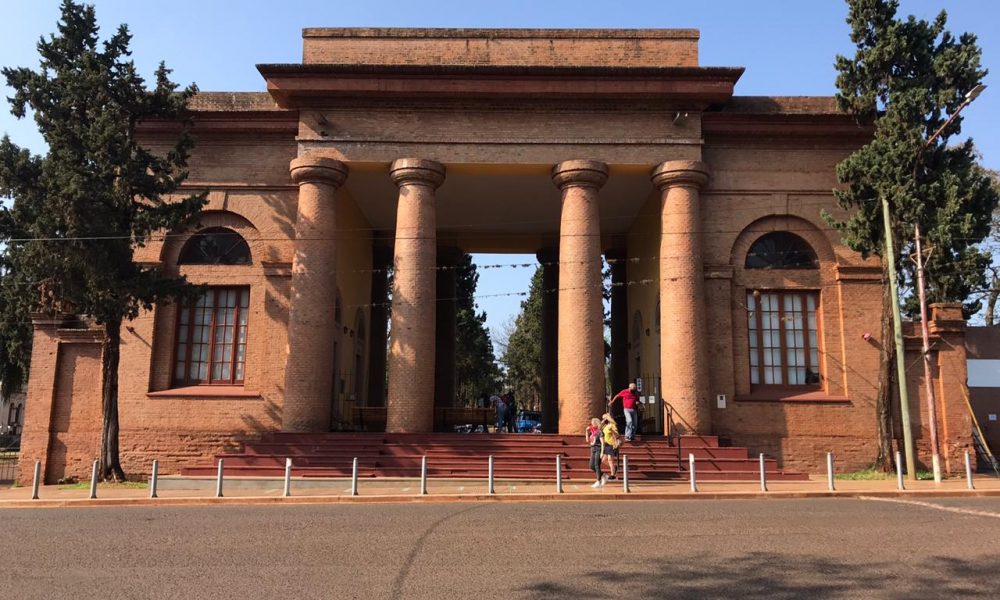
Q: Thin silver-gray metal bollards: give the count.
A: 15